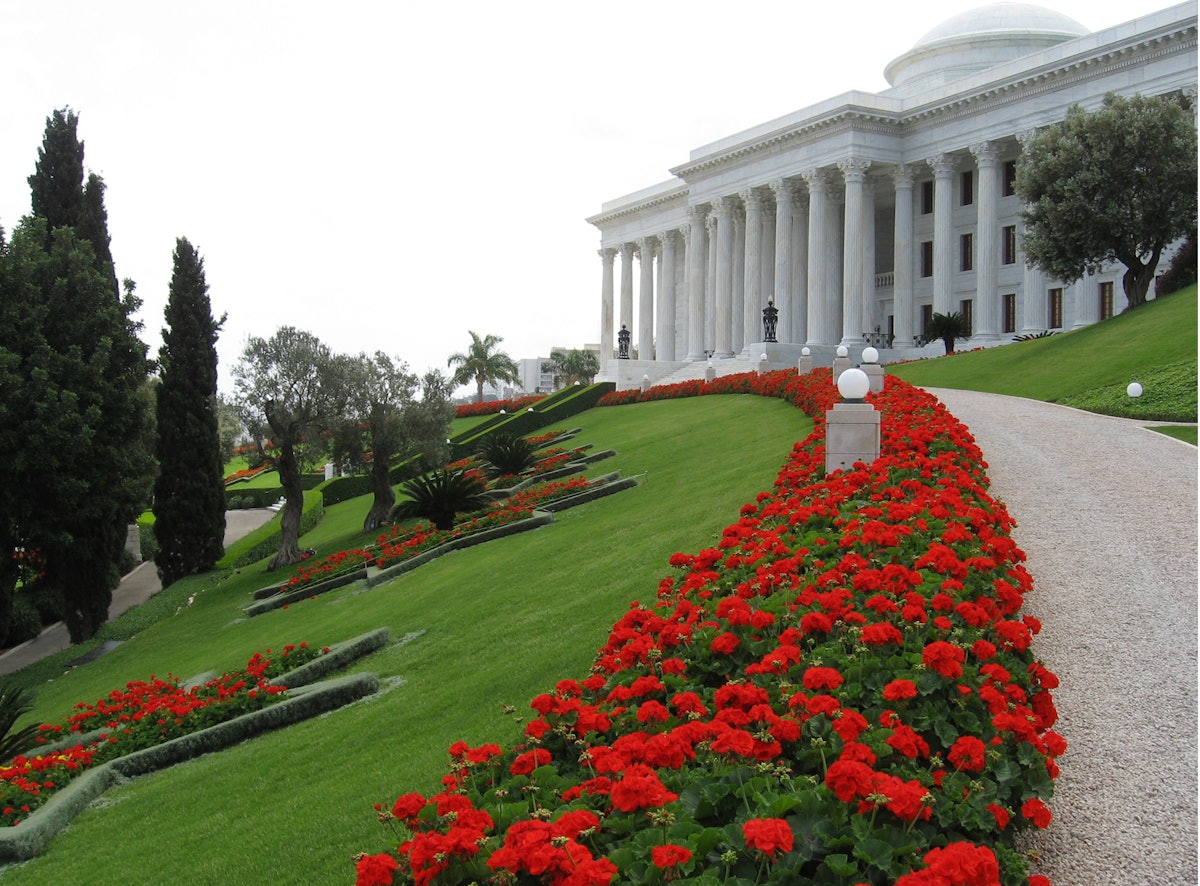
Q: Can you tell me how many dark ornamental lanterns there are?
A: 2